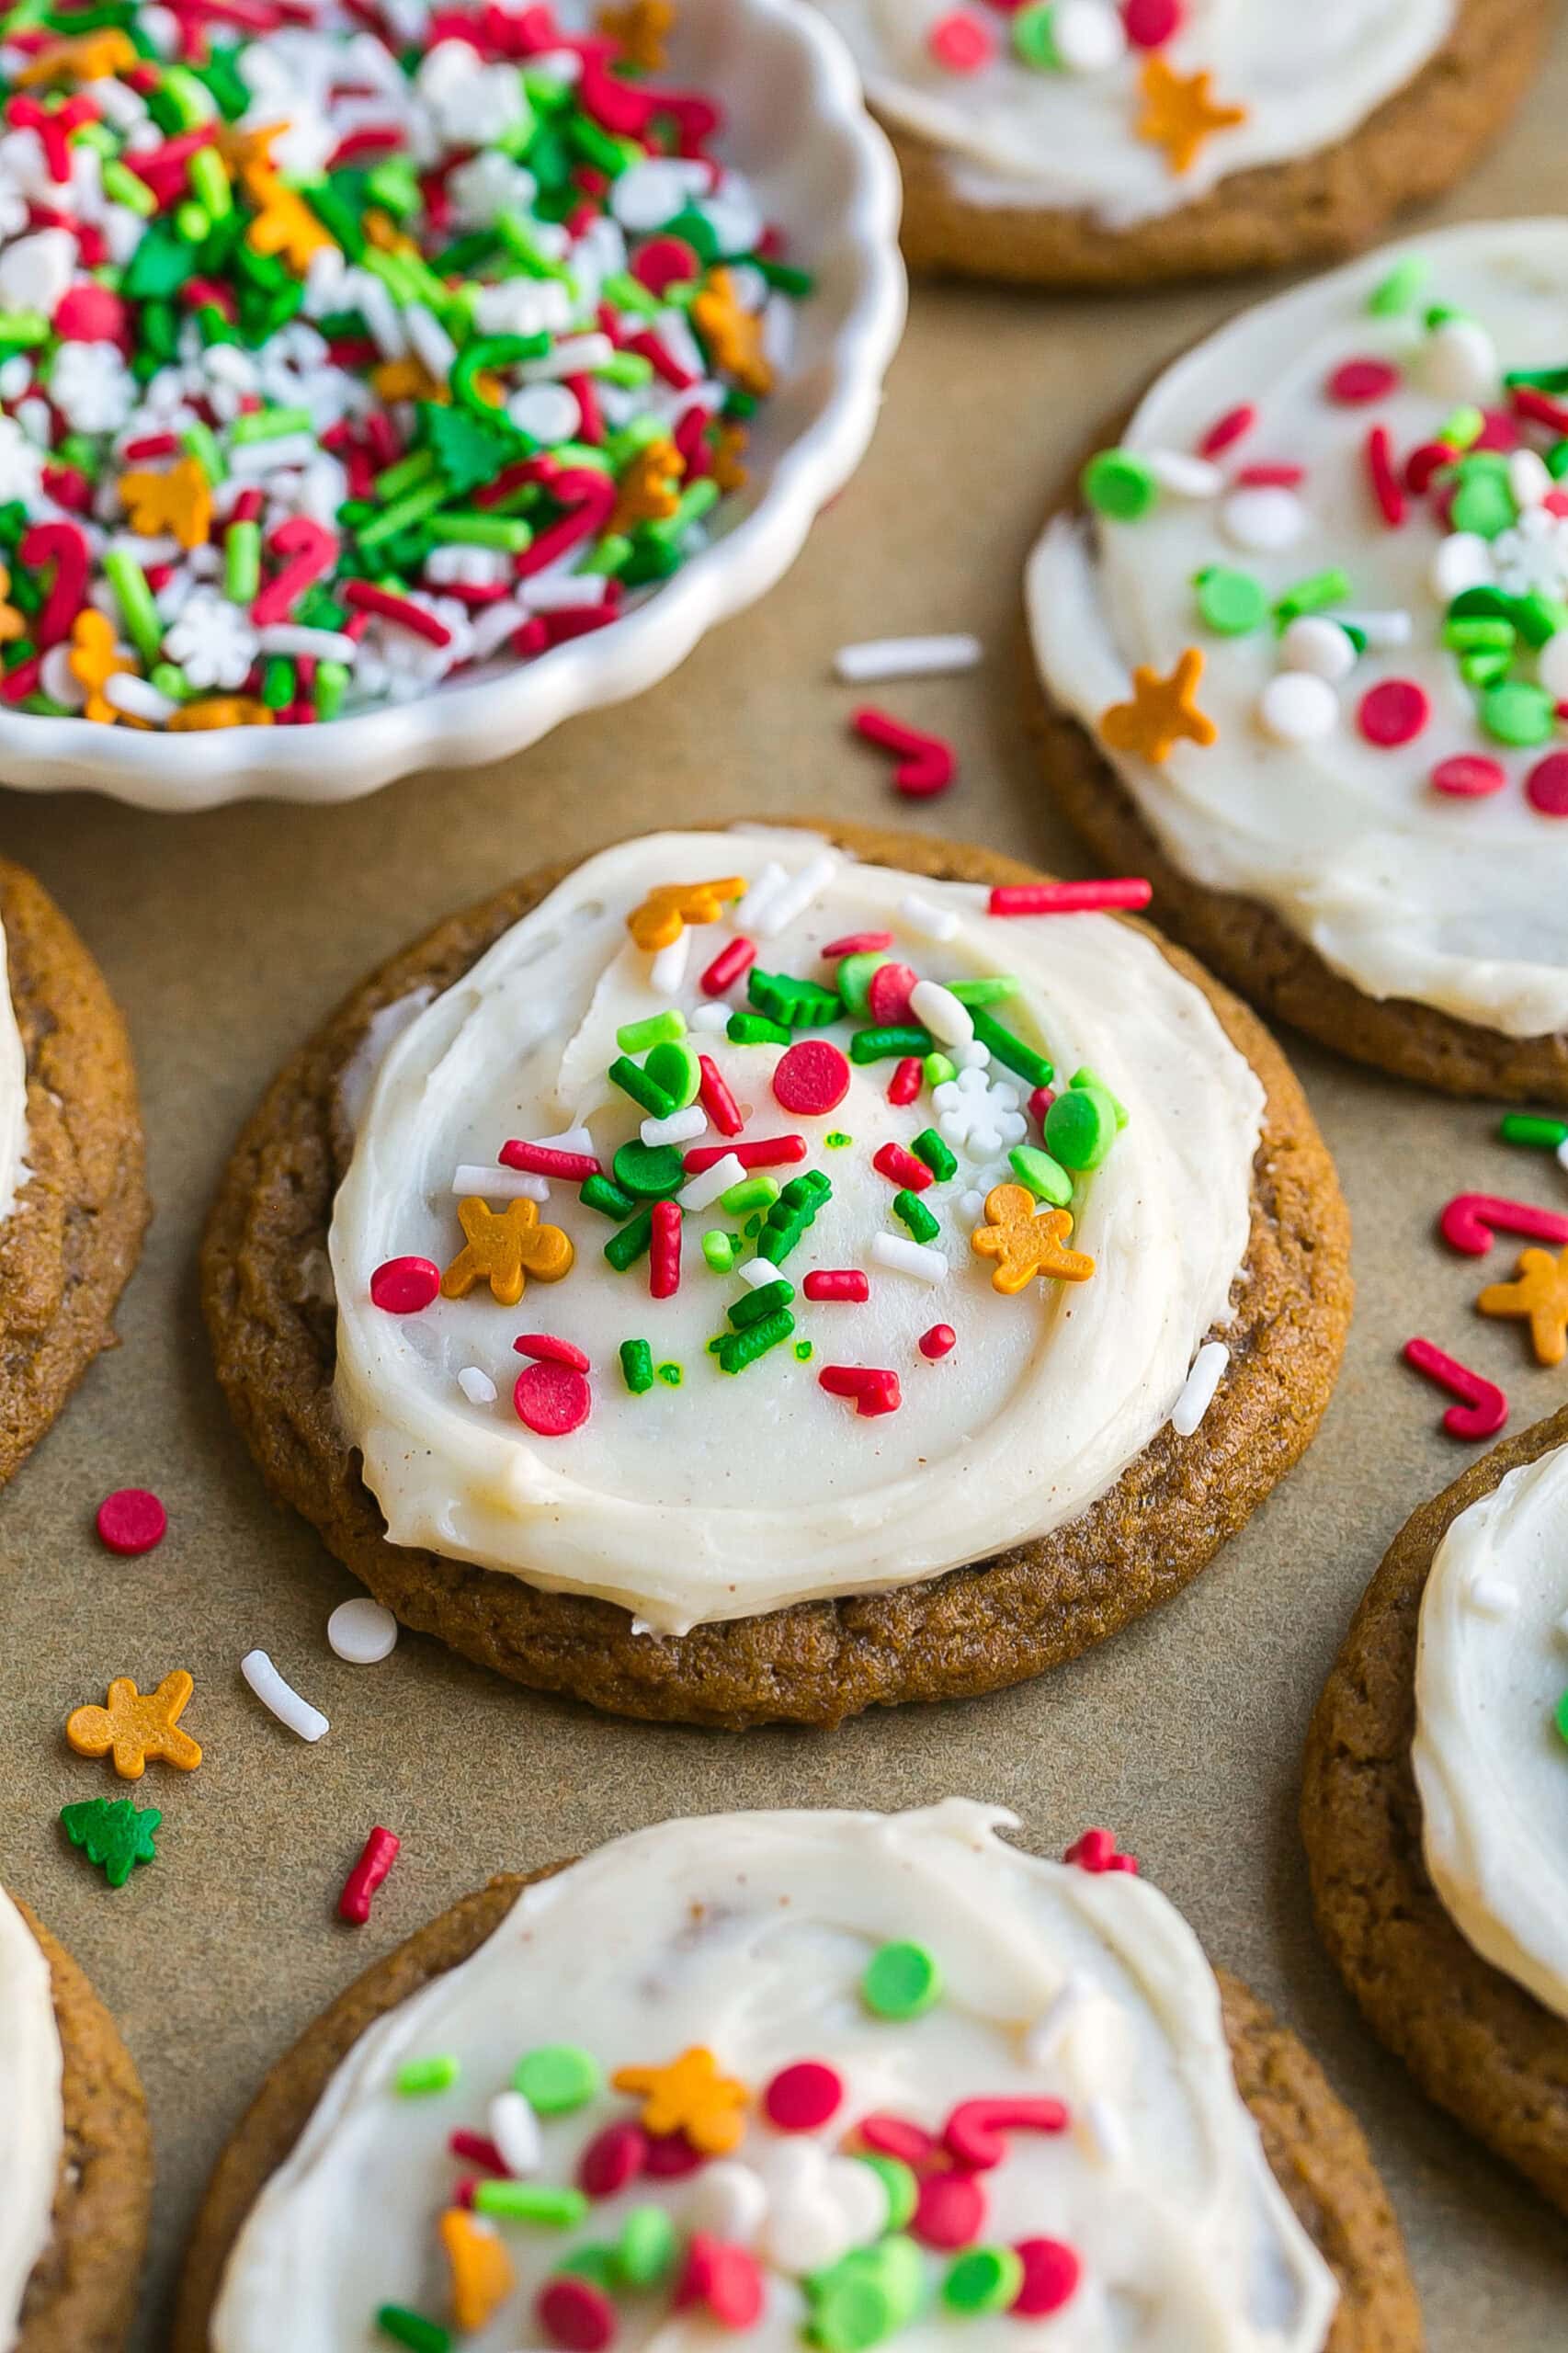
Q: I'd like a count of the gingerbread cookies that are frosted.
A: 7